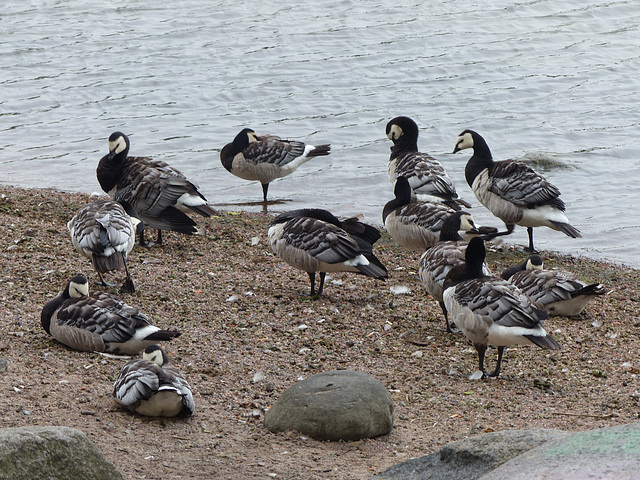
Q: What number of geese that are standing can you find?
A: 9